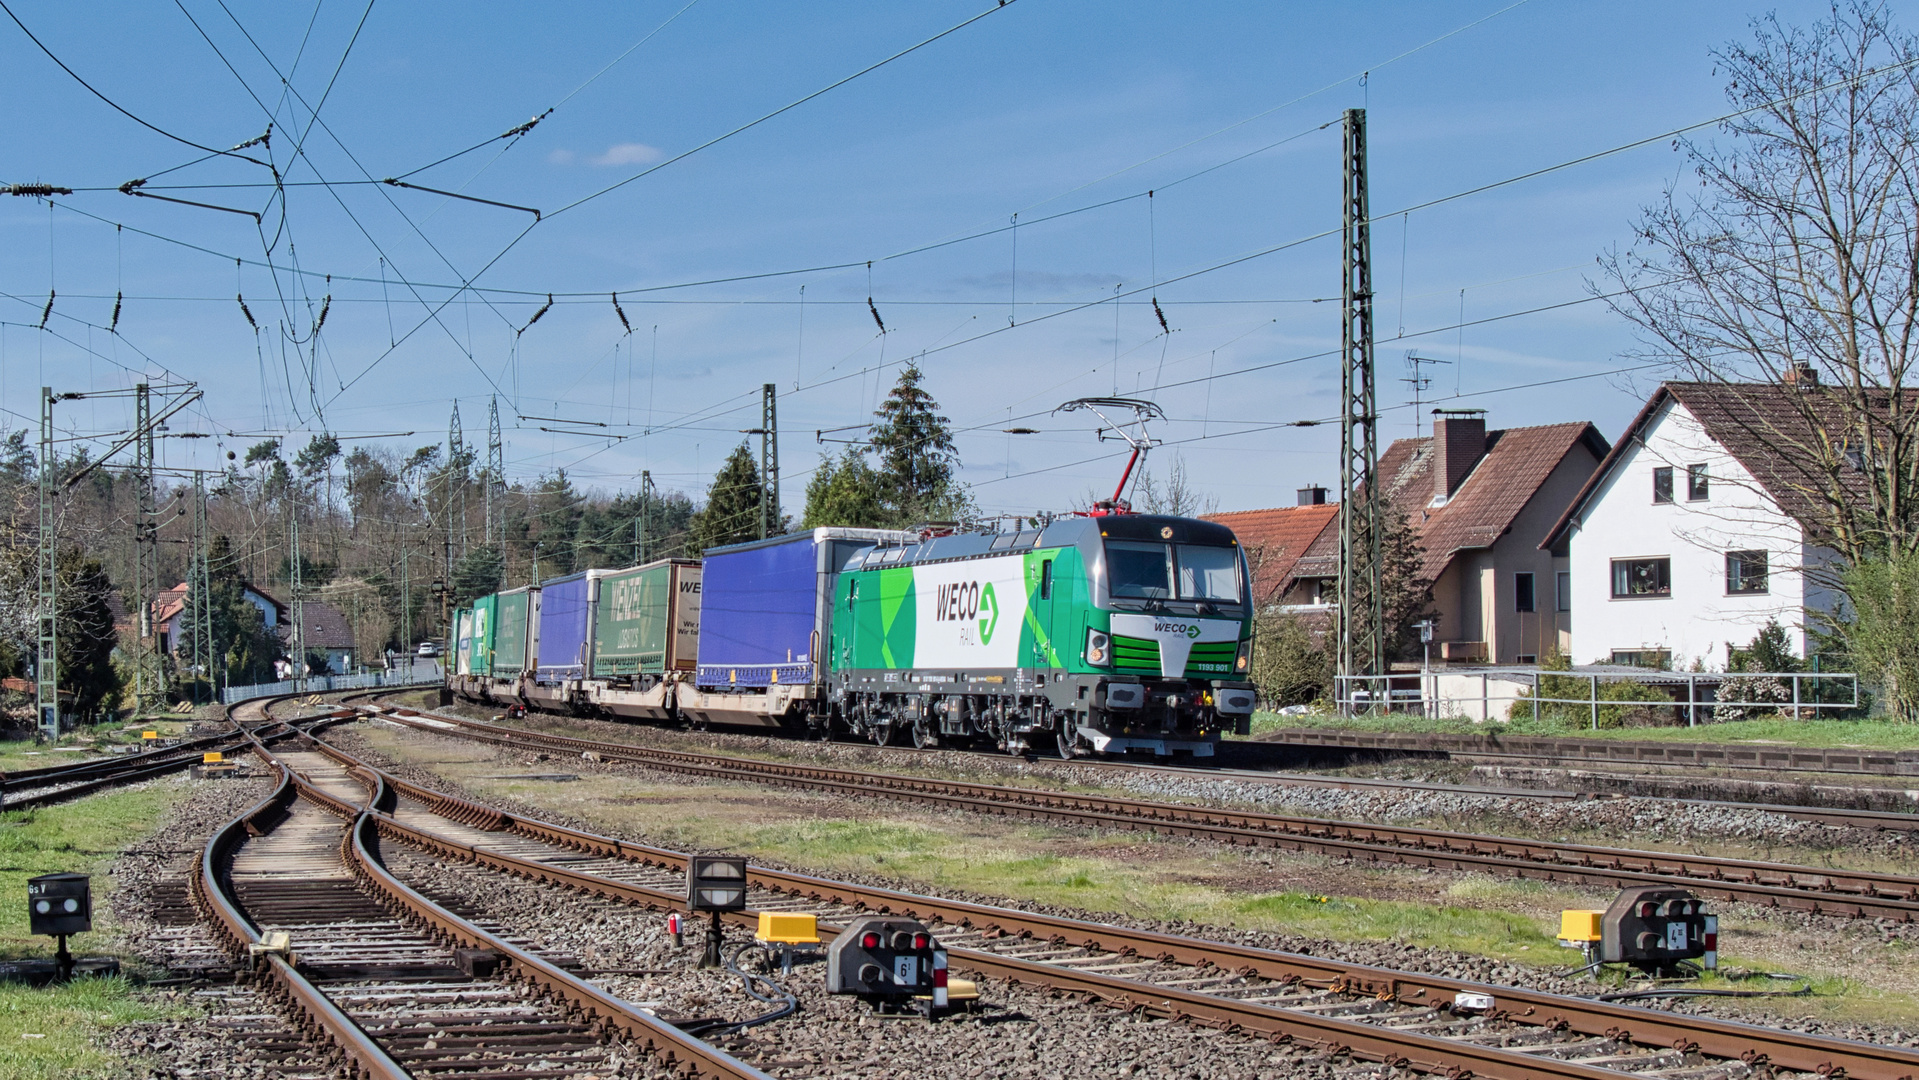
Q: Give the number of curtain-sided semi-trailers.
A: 4